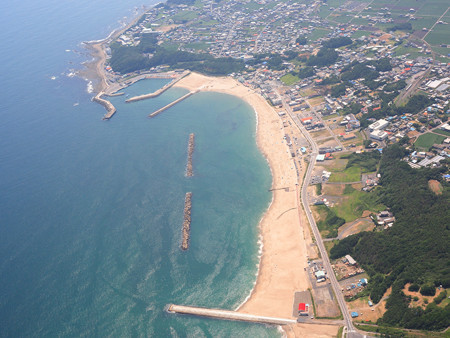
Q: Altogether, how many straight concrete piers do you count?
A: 2